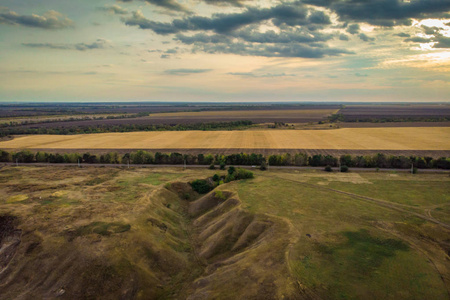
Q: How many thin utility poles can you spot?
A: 7